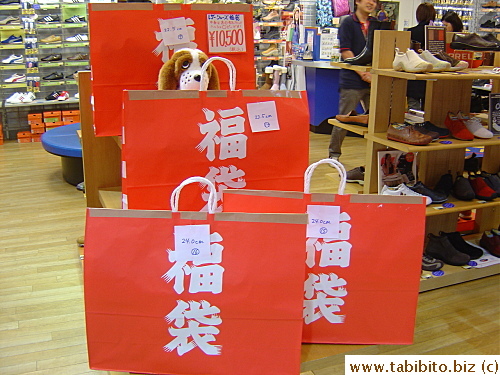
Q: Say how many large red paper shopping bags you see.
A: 4